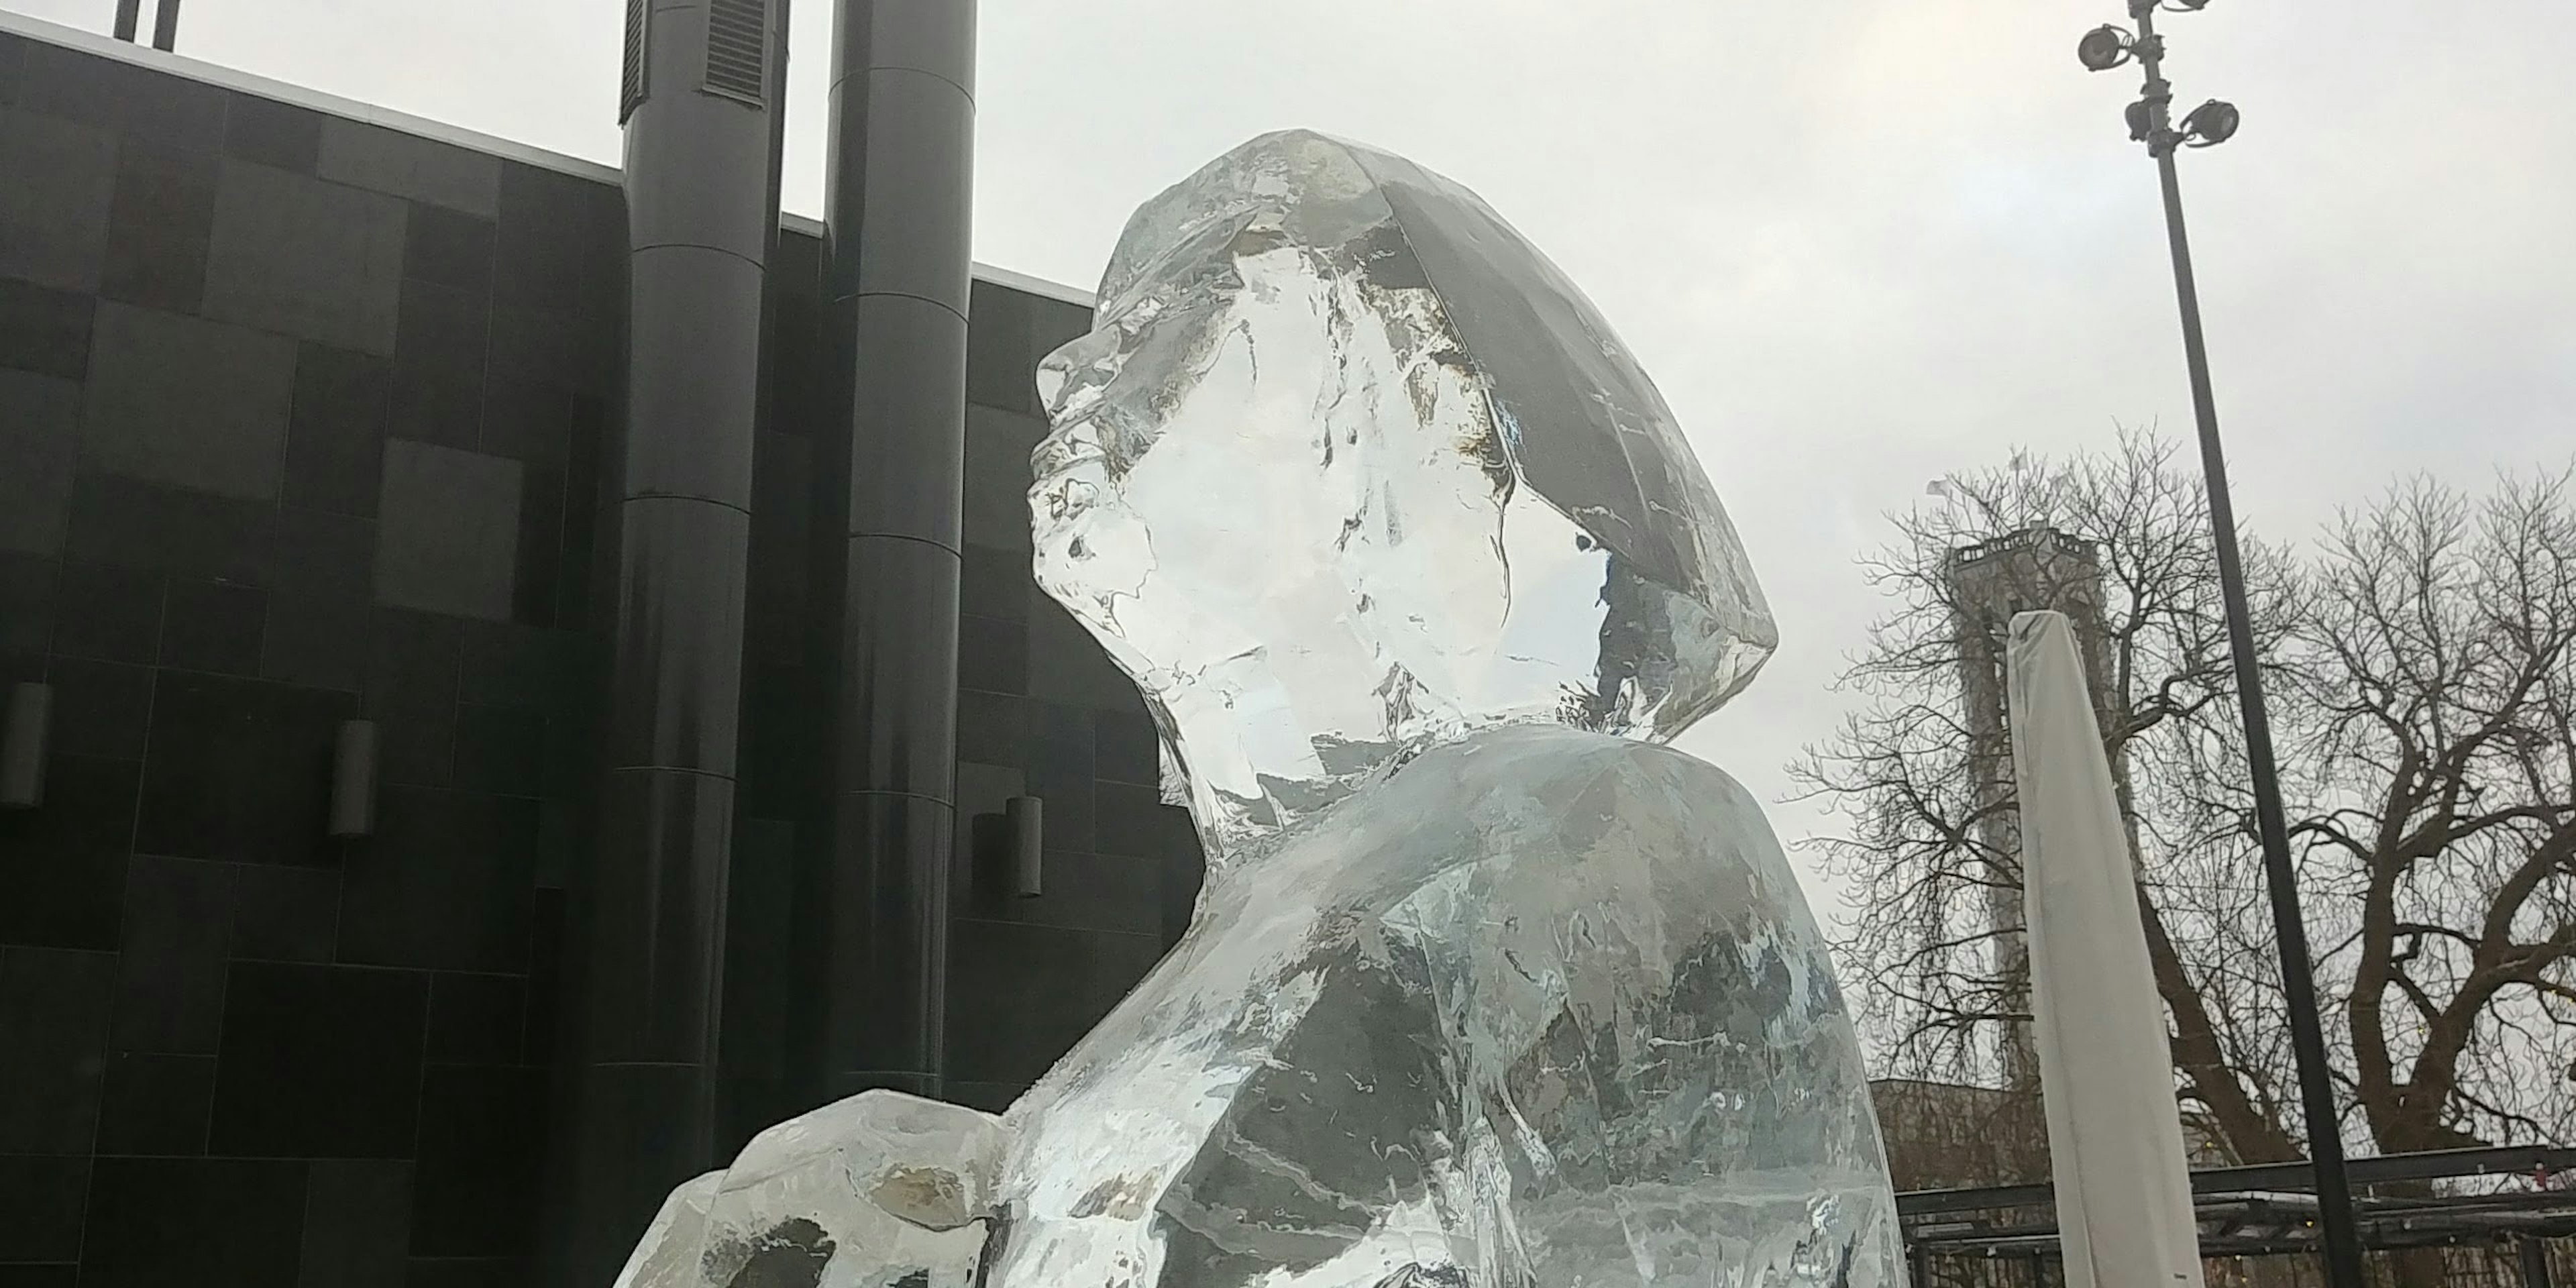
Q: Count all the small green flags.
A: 0